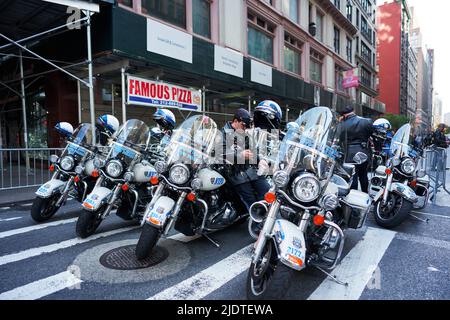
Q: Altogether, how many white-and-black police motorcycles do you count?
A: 5